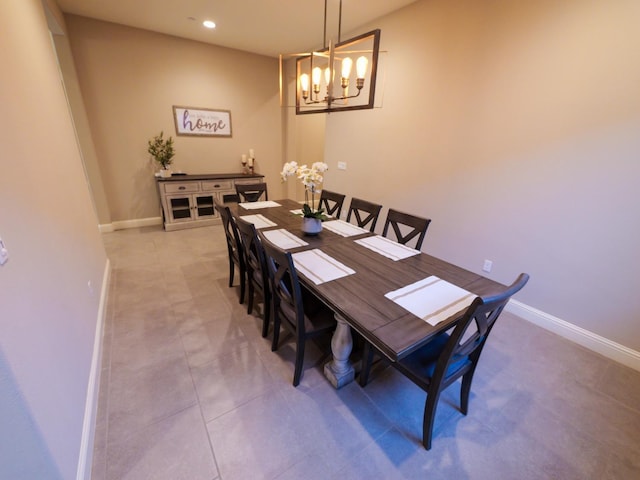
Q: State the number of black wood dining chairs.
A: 8